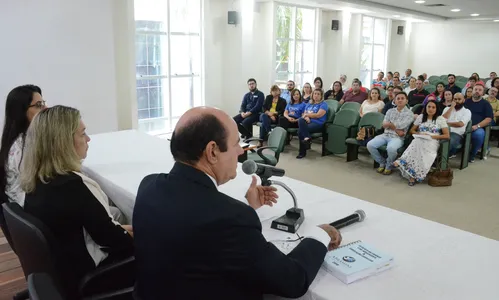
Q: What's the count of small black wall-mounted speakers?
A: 3